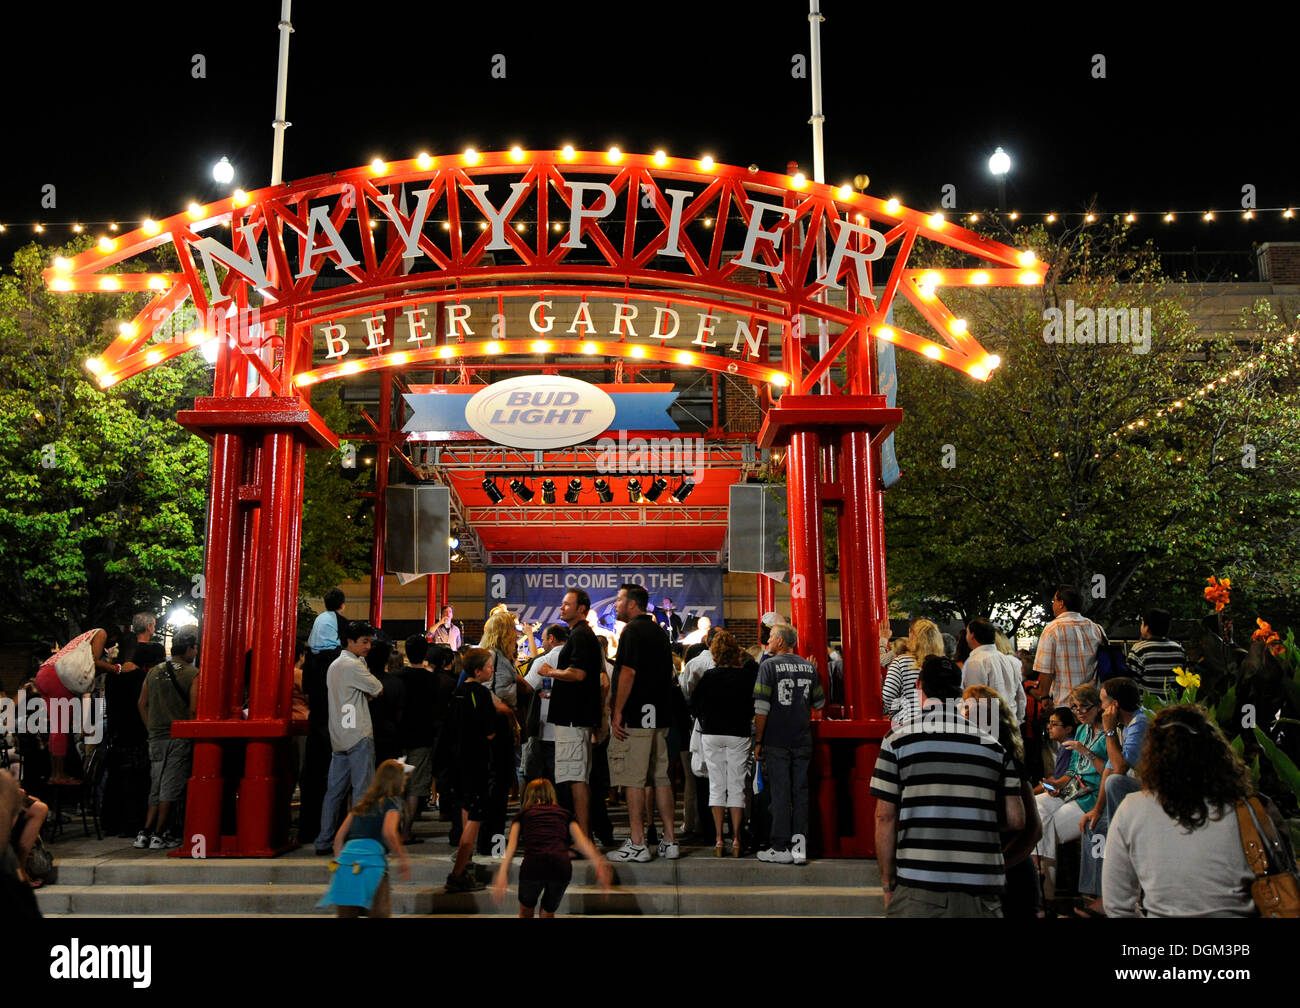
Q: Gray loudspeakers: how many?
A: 2